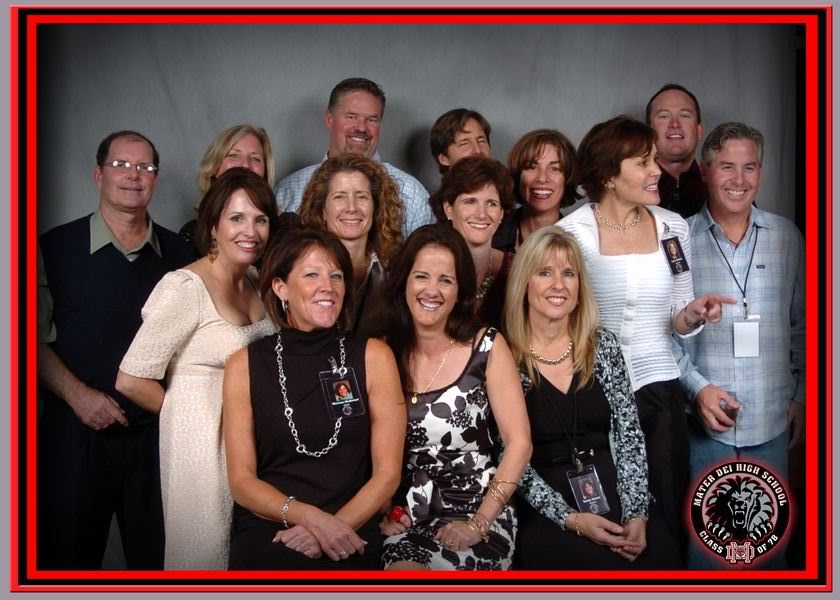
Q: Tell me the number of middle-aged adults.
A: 14